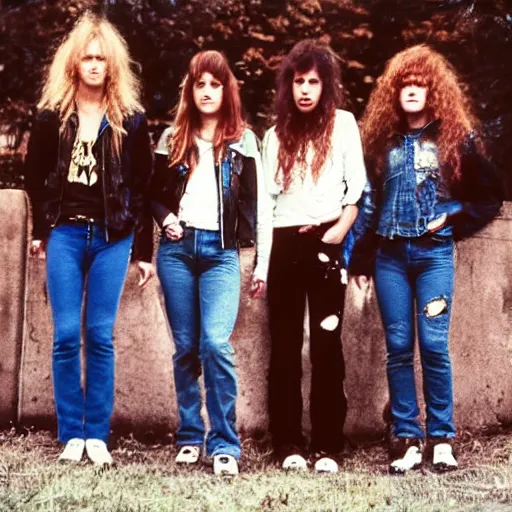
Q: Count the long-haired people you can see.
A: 4